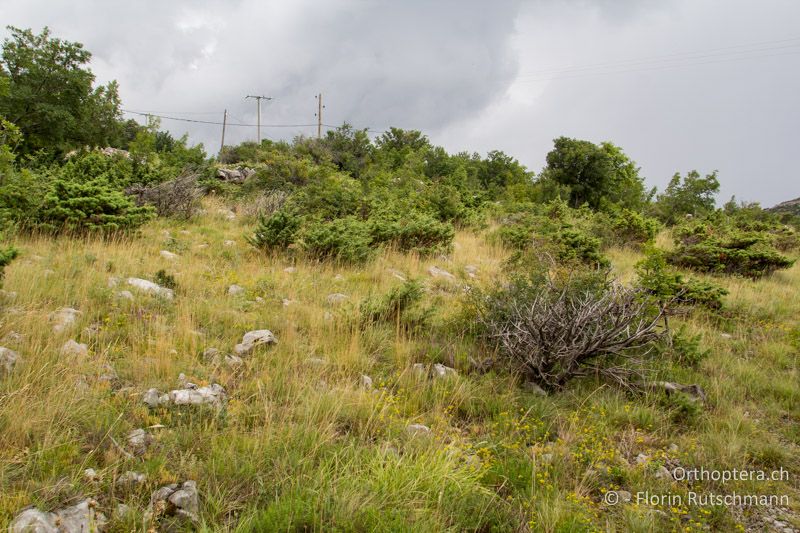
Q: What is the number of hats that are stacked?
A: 0